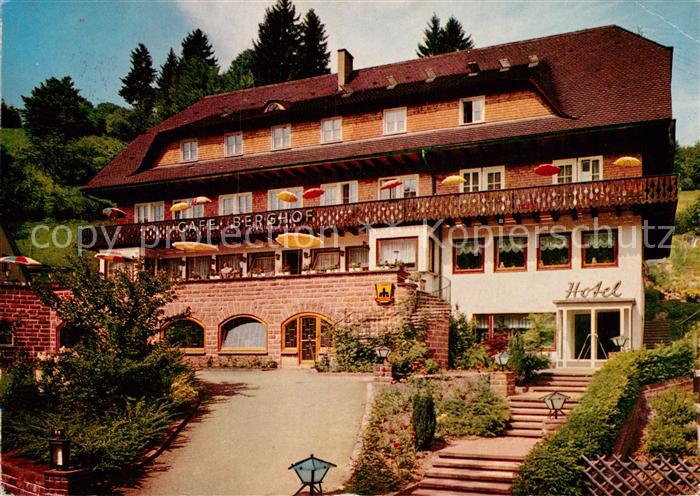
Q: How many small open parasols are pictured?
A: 9